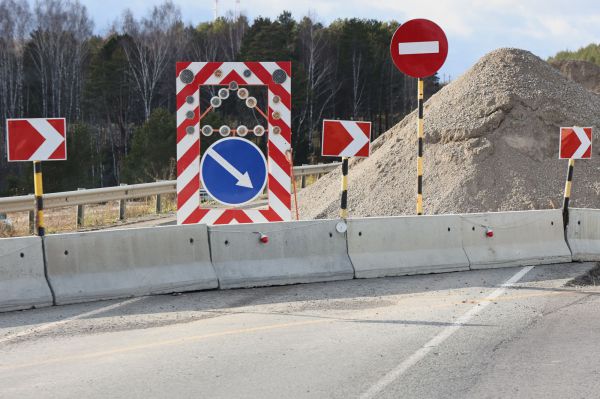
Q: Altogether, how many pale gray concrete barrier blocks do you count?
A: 6